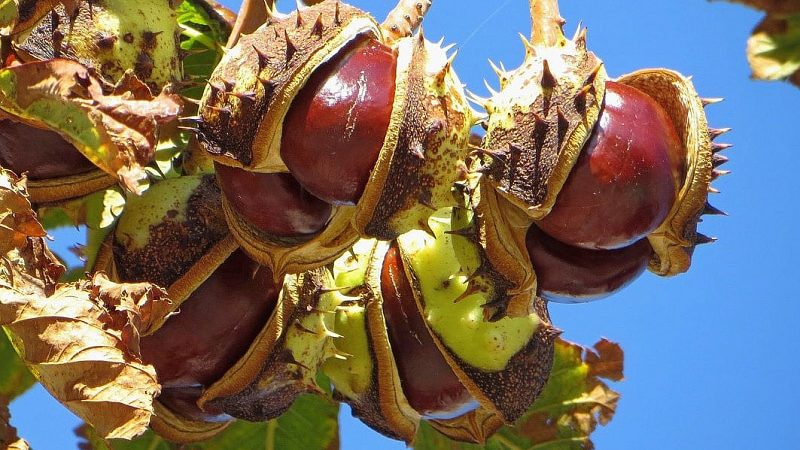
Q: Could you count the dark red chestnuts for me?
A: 8